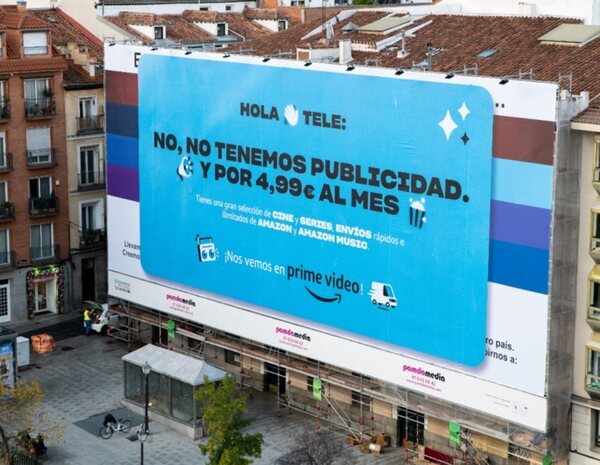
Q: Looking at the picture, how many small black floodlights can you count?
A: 10